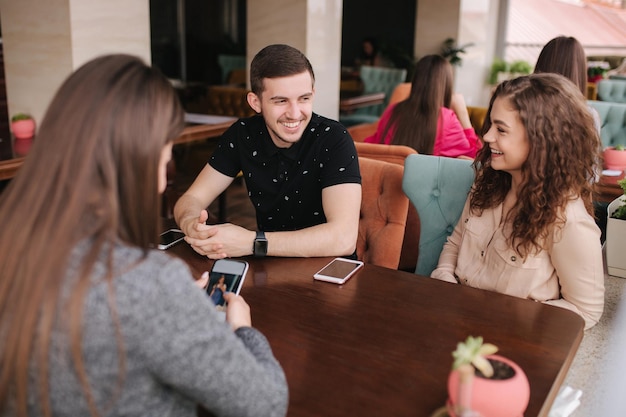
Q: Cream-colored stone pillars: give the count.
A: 3